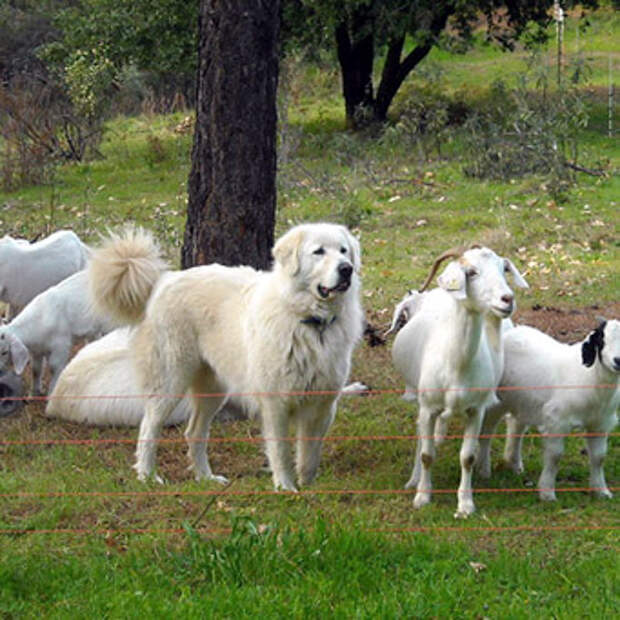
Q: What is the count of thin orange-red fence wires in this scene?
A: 4